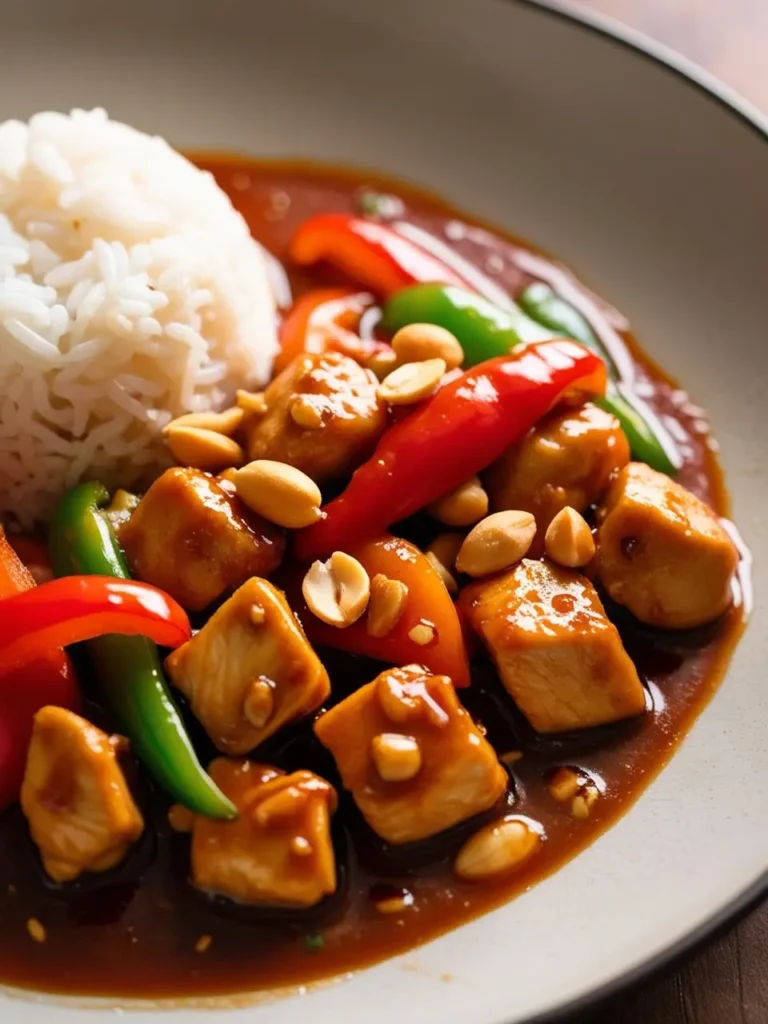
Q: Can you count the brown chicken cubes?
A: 9